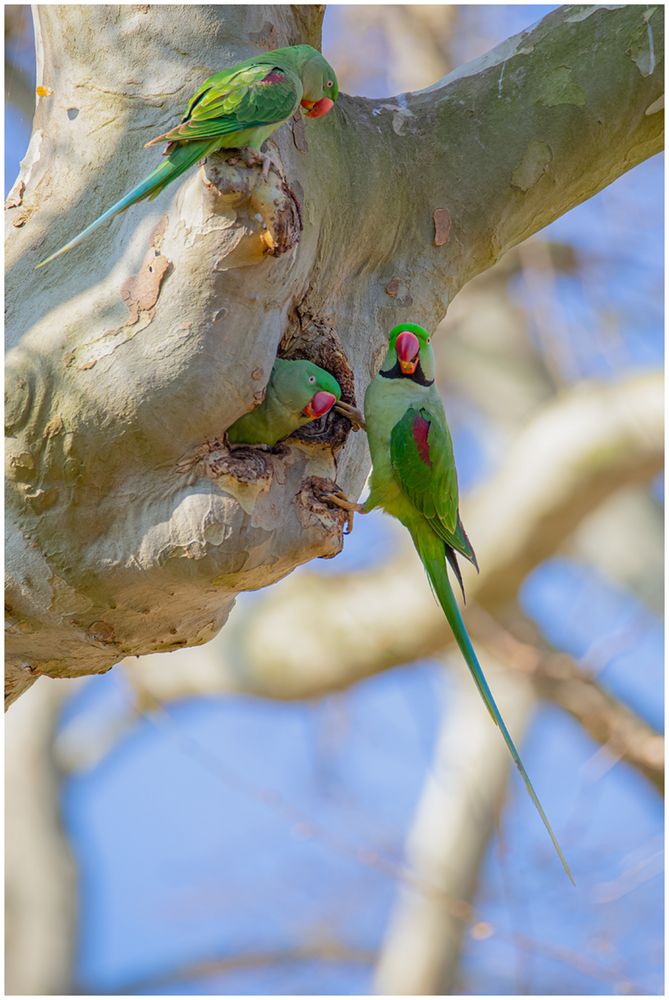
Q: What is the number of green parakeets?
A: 3